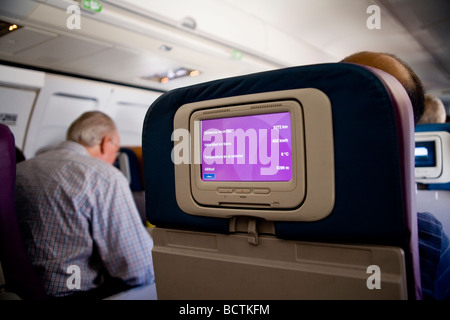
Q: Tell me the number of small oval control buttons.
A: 3